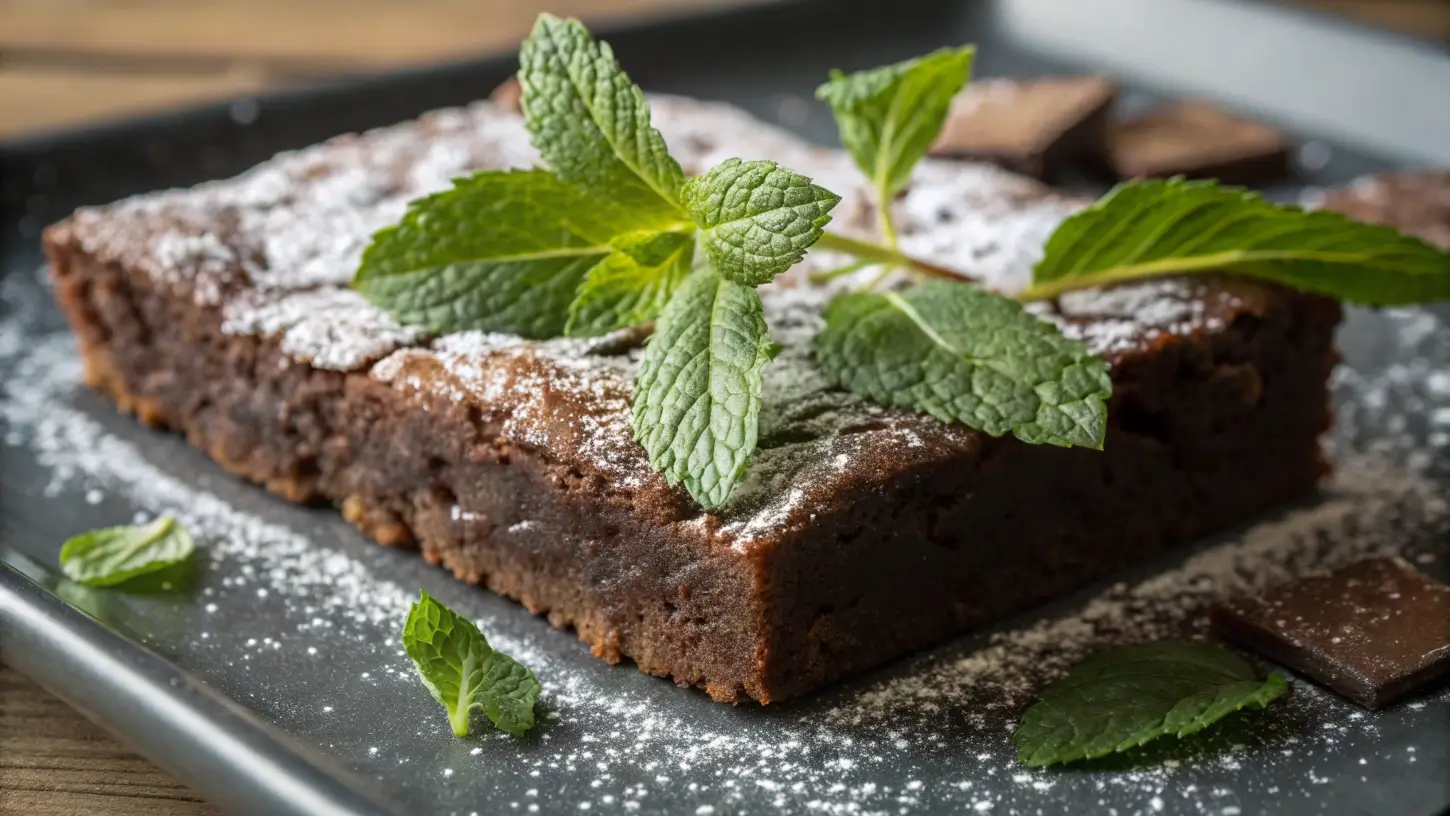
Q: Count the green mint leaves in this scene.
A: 11